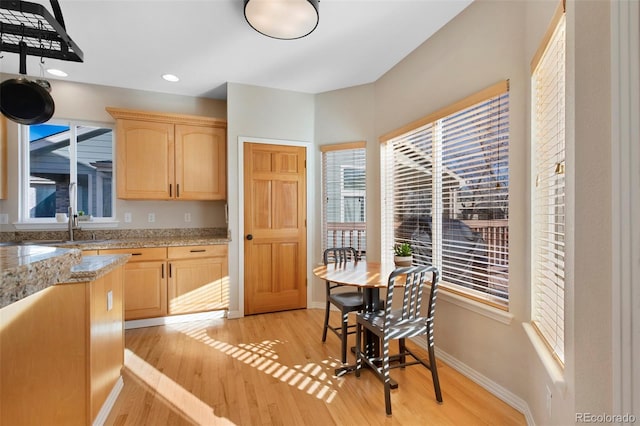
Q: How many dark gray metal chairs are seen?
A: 2